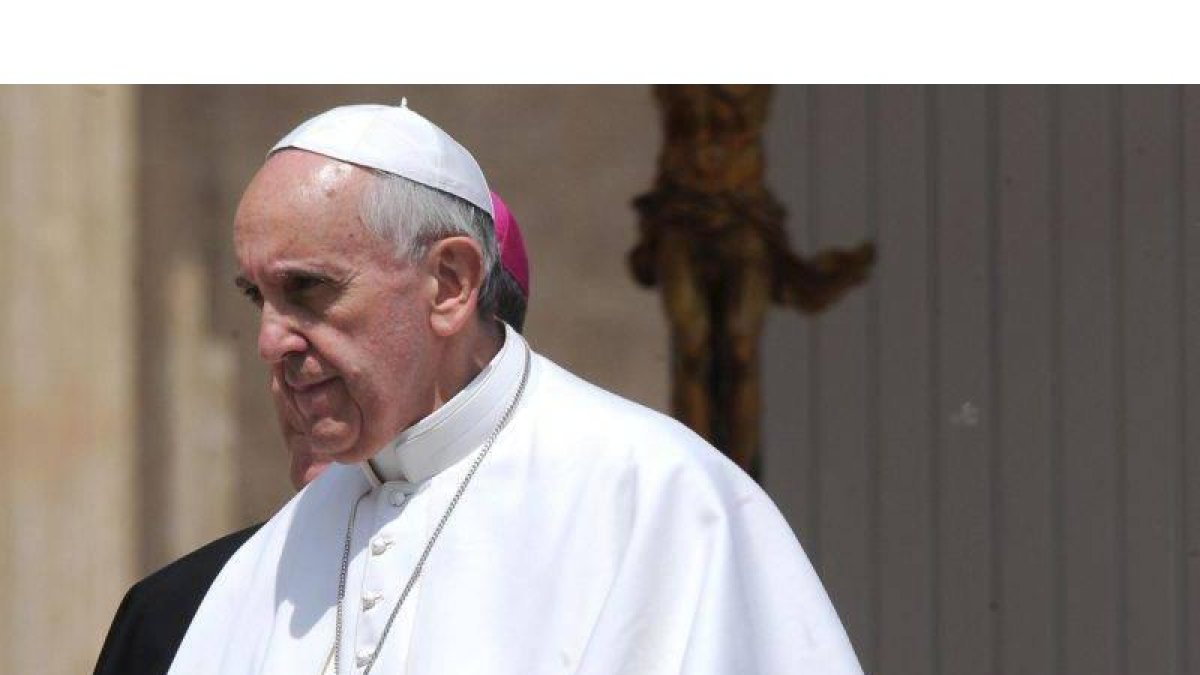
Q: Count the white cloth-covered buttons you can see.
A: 4